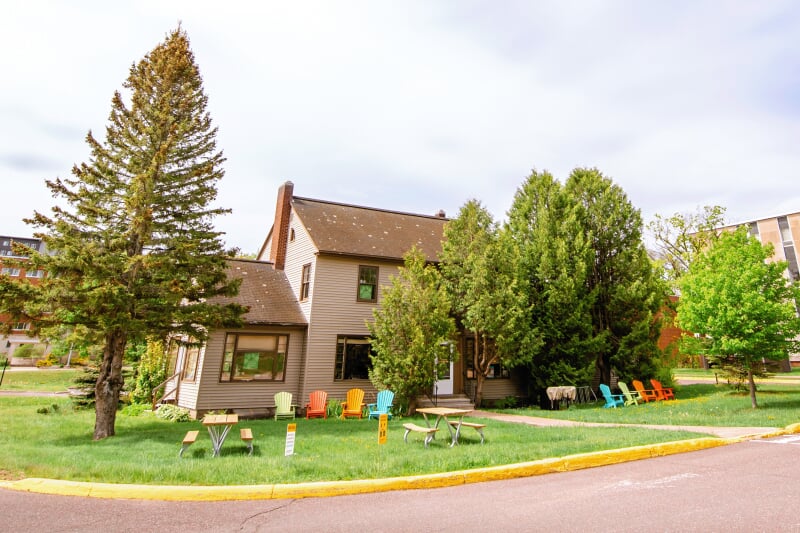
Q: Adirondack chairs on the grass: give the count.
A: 8